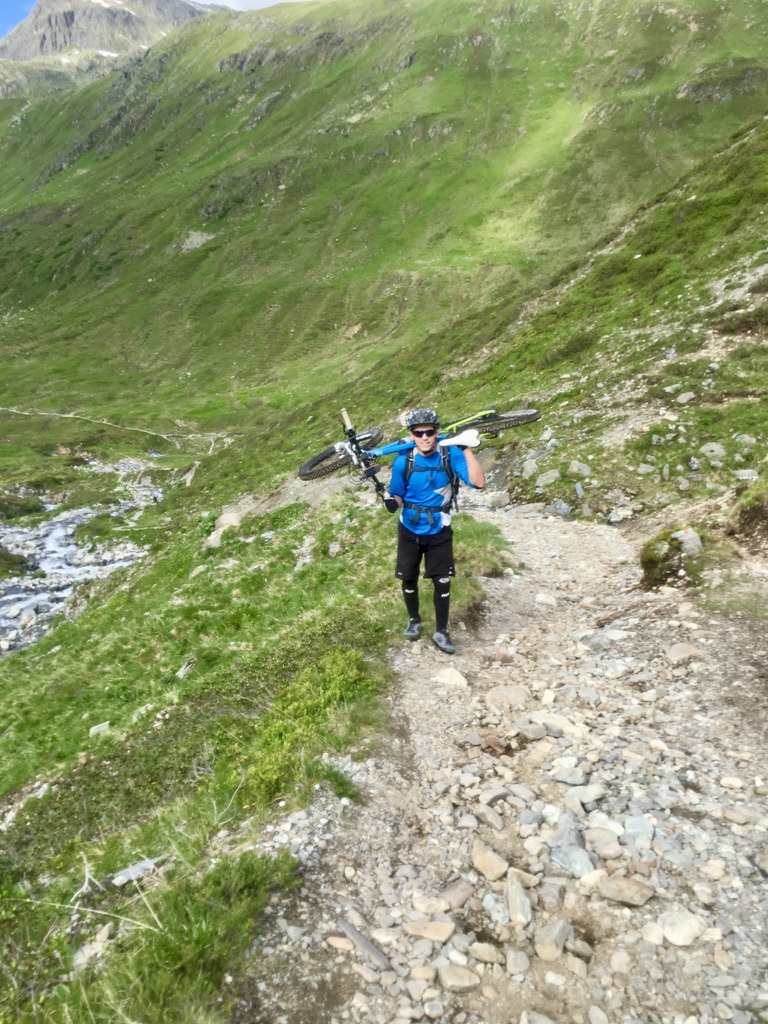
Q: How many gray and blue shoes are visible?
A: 2